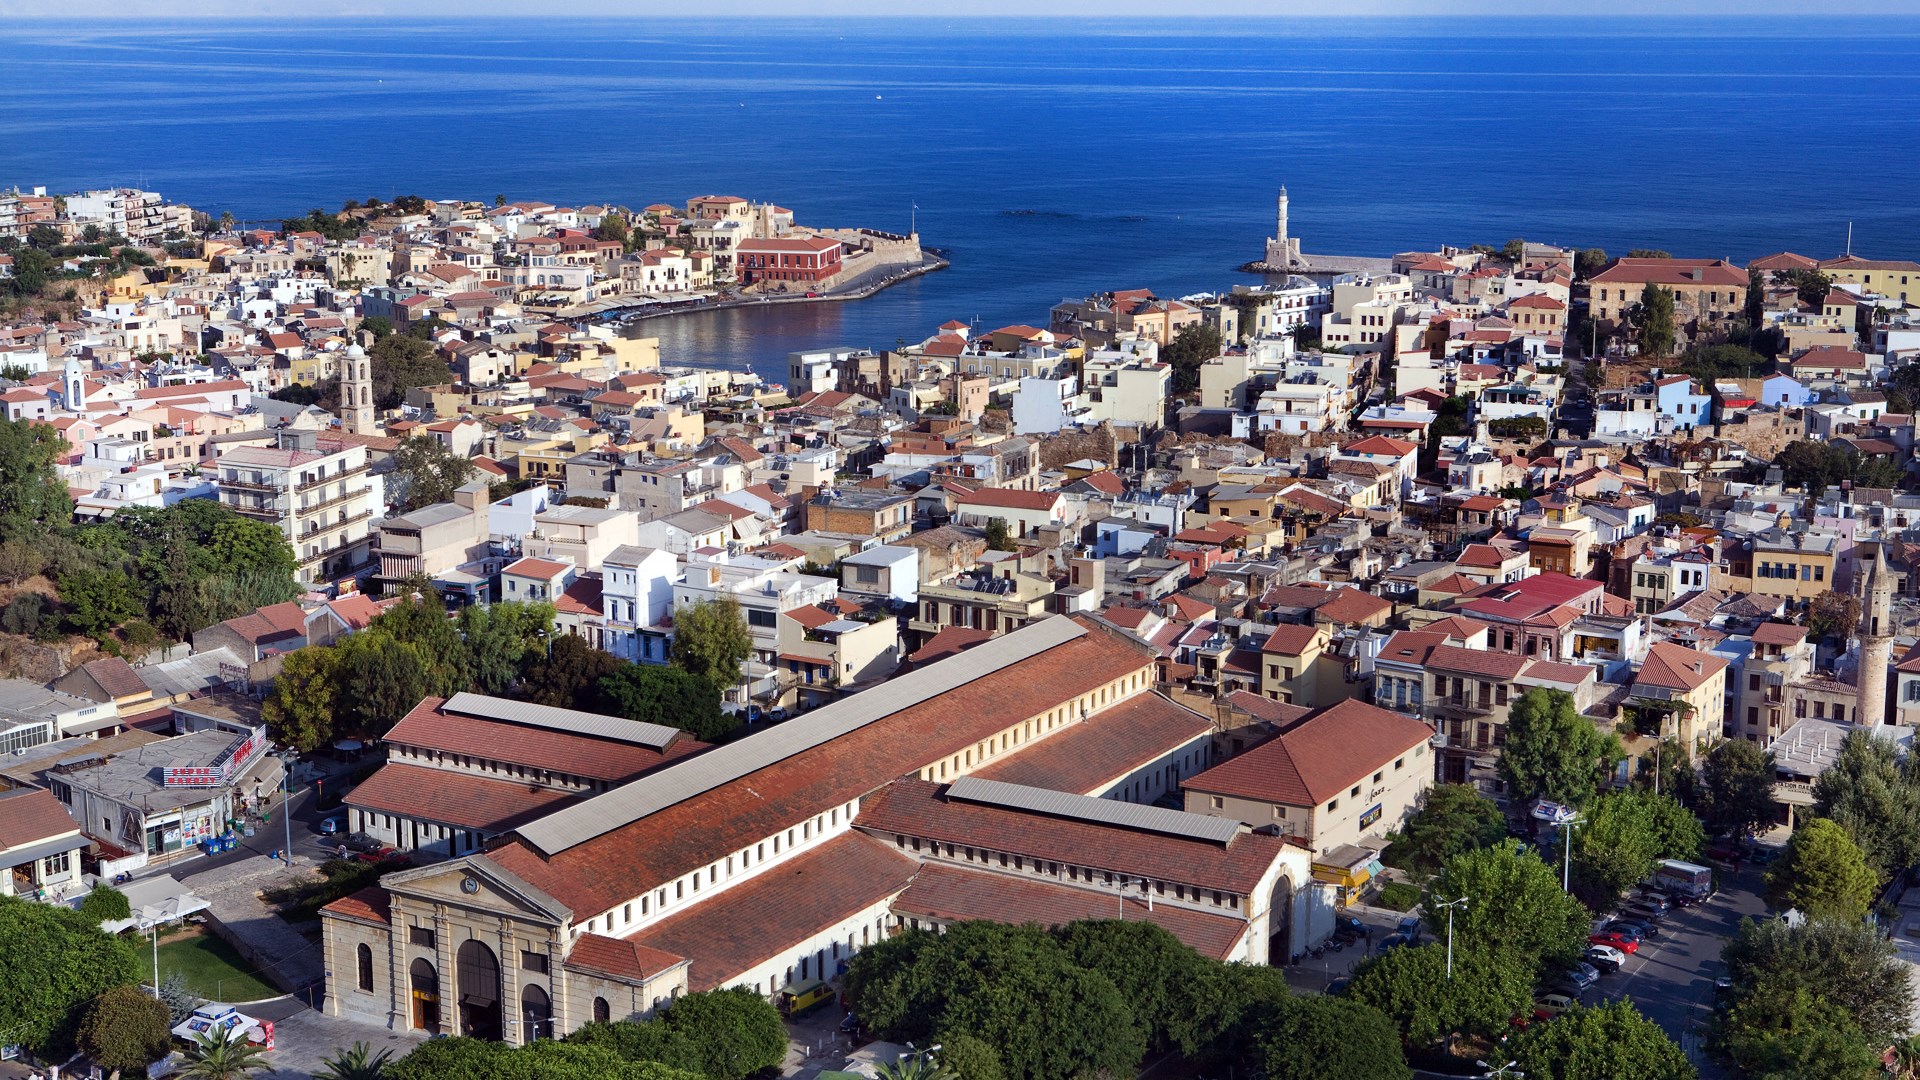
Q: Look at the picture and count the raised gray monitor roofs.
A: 3